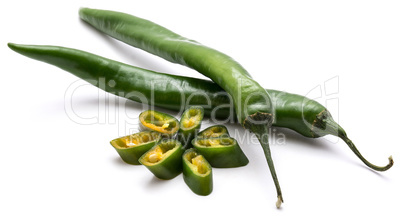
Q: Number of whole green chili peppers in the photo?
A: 2